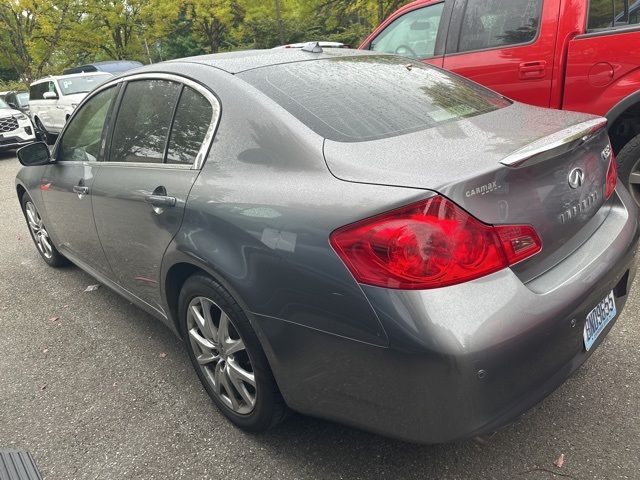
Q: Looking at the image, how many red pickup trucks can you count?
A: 1